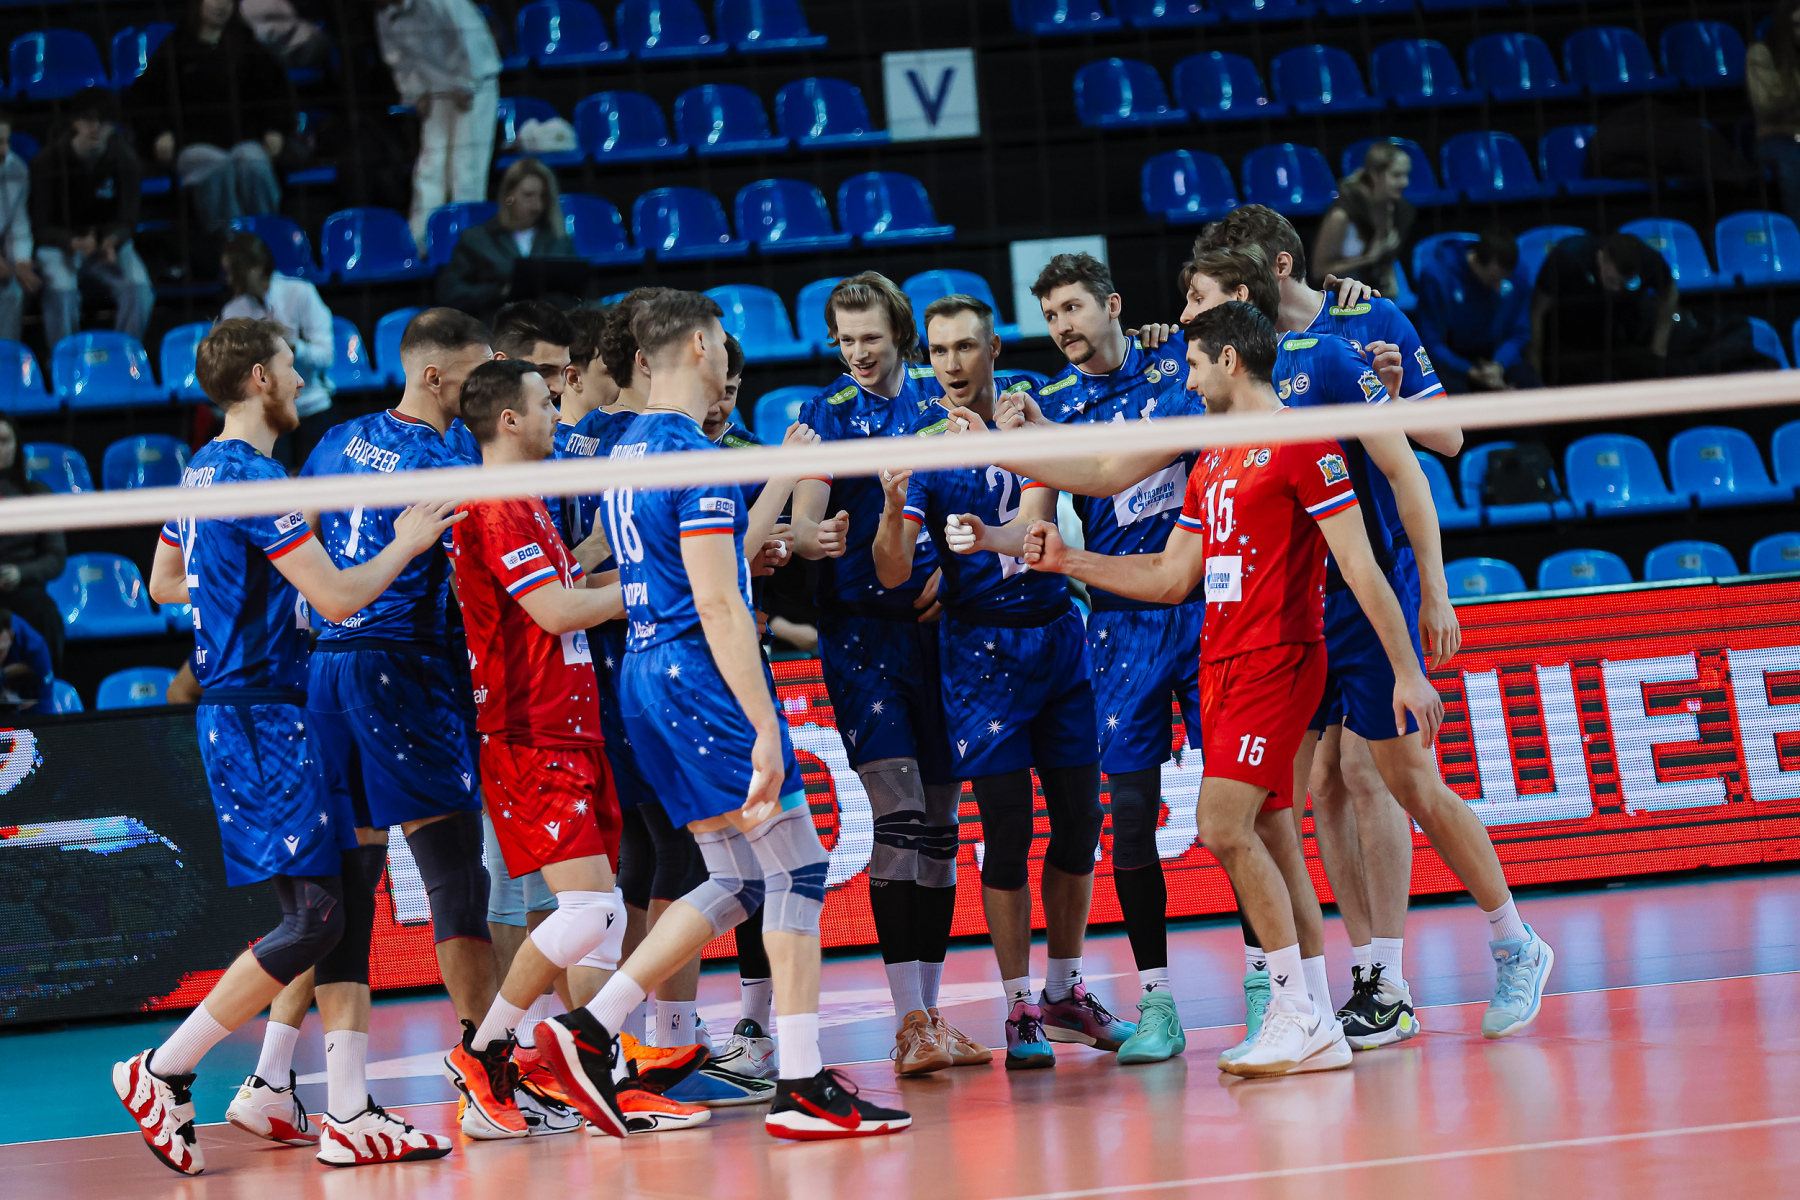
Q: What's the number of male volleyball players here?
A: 14